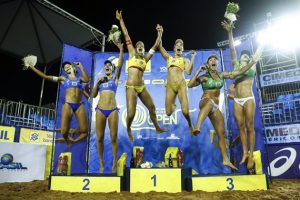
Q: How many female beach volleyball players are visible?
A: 6